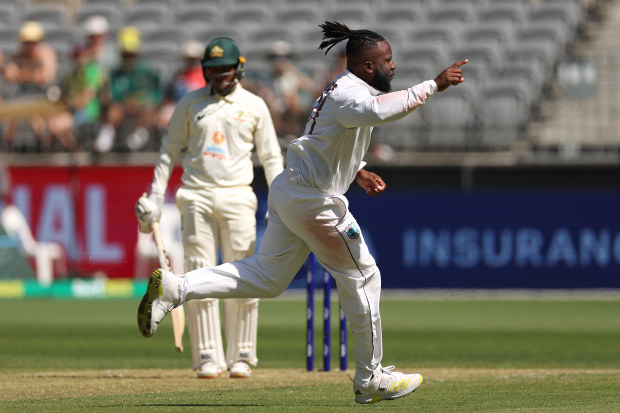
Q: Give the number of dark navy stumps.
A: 3